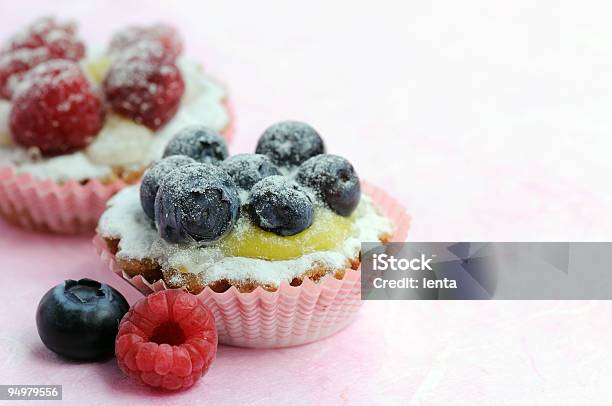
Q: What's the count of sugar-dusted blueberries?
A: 7